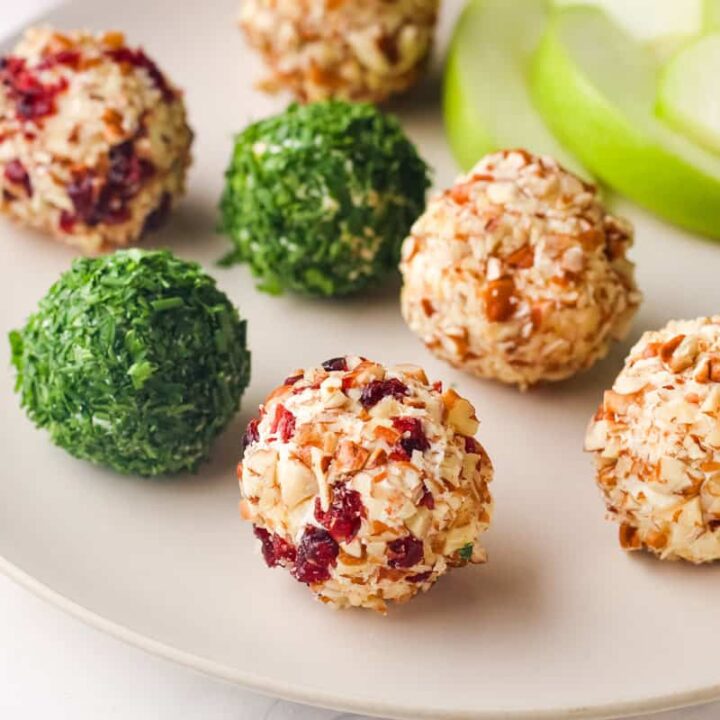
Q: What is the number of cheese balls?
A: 7